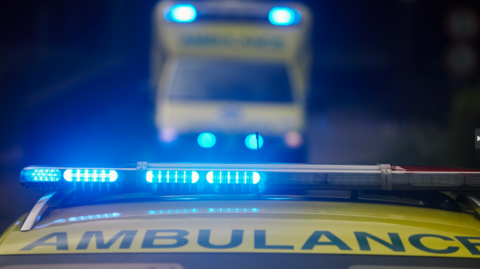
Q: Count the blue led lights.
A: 8